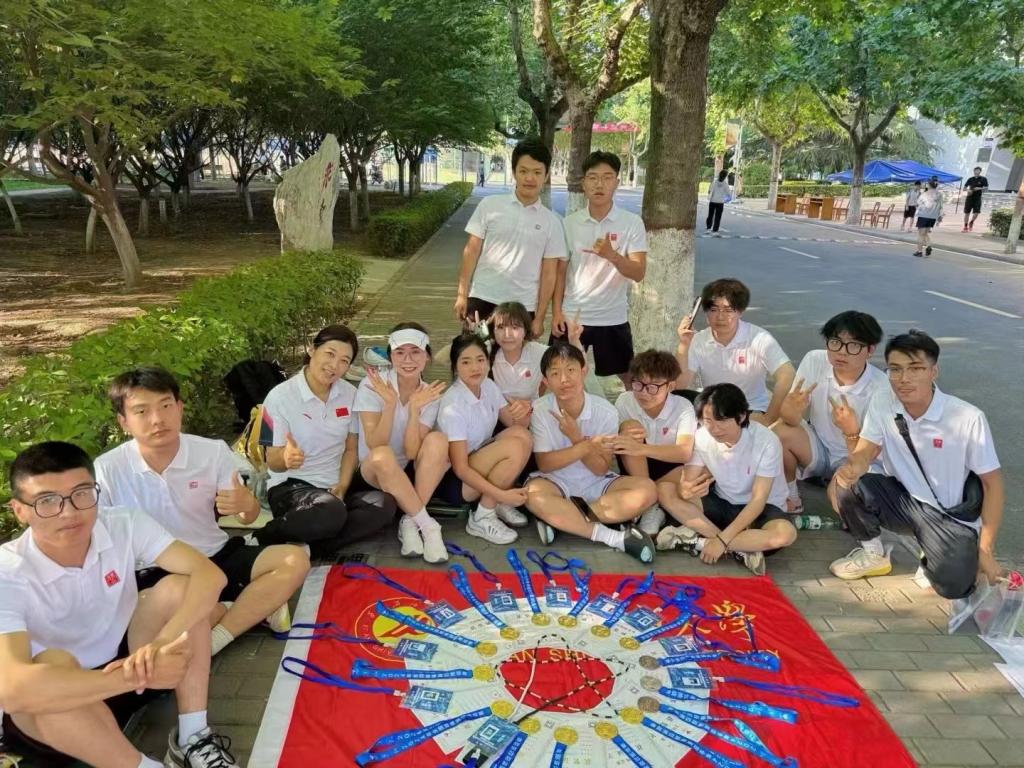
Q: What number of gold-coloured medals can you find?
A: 12